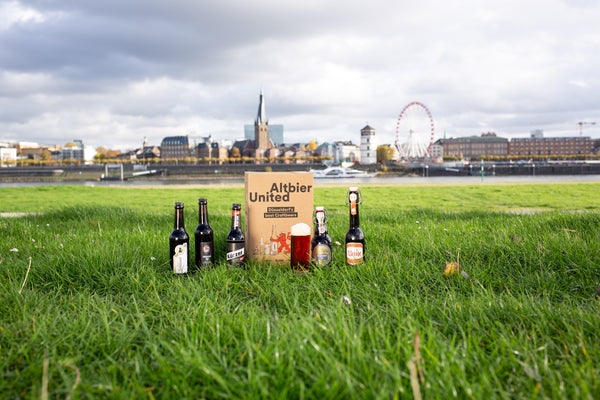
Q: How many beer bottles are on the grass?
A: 5